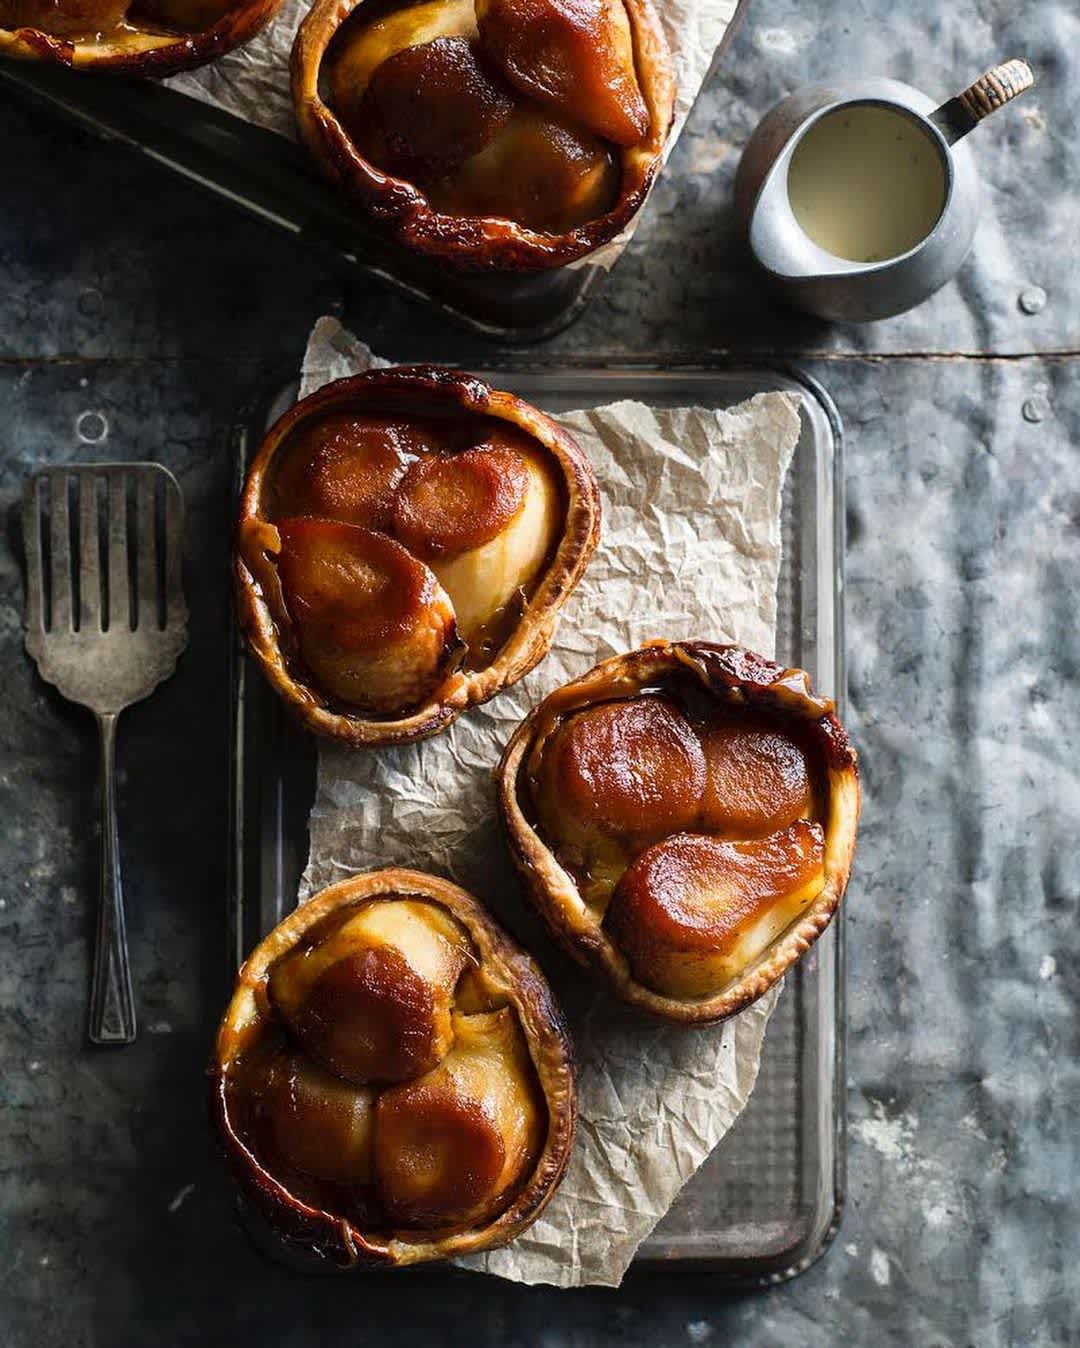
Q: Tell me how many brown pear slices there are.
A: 12